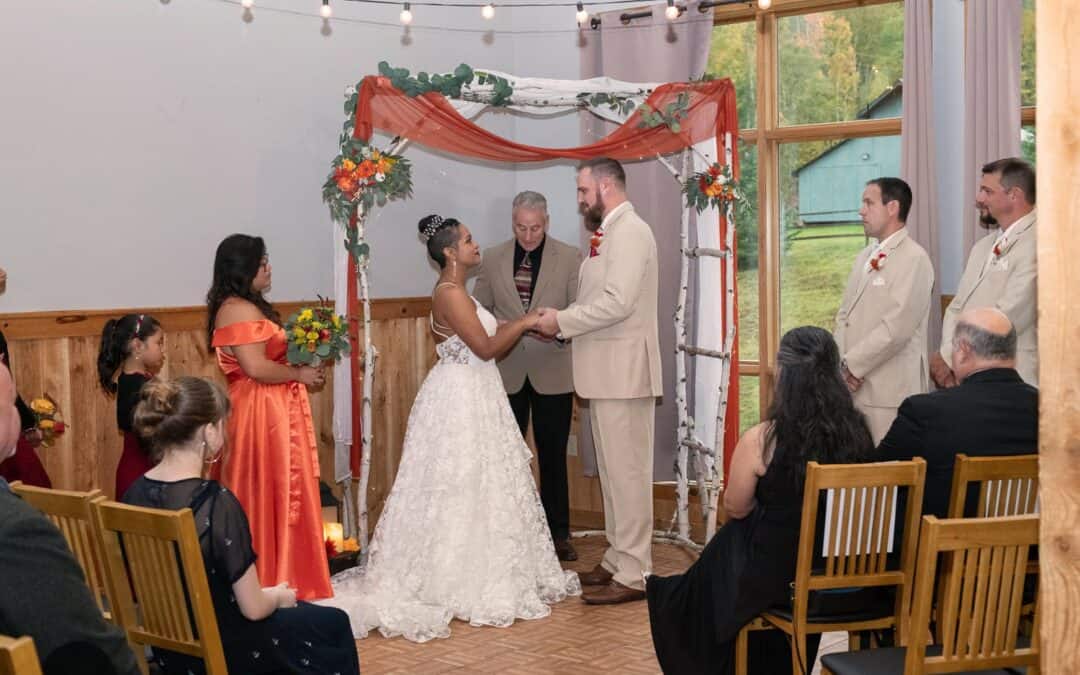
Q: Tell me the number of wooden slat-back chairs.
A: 6